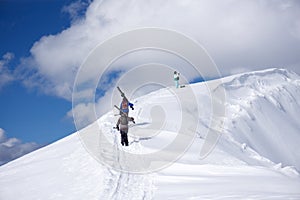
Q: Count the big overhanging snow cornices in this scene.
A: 1